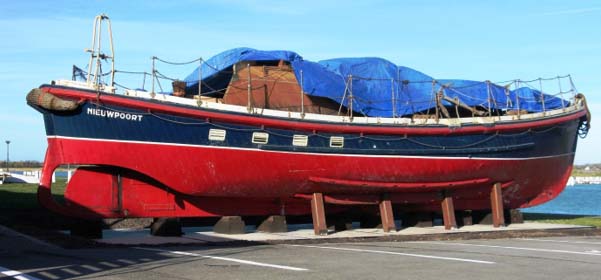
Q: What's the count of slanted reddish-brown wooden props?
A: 4